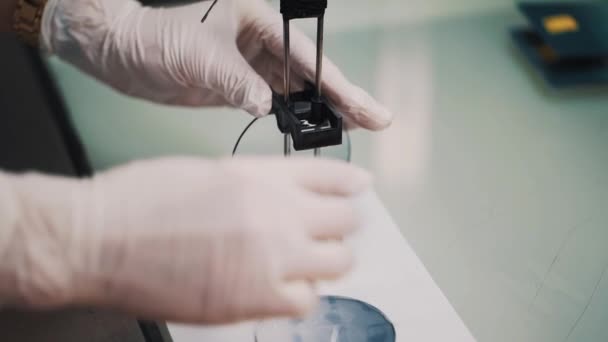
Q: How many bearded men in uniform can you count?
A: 0